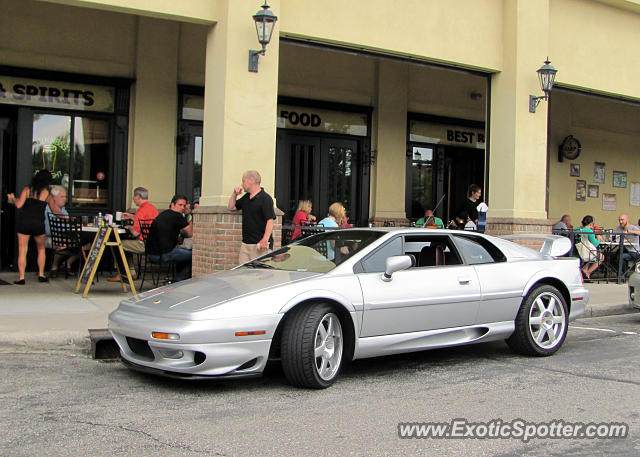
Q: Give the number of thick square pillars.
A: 2